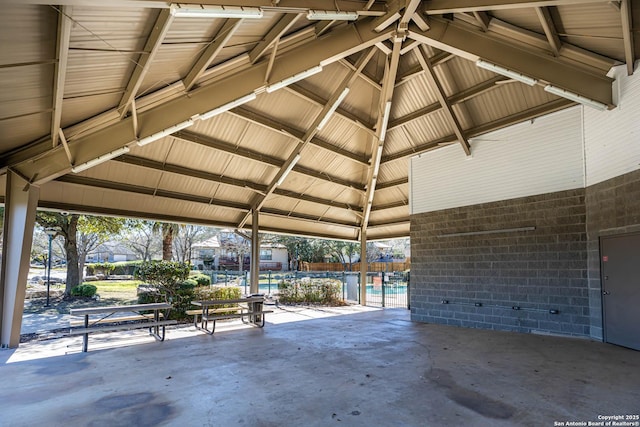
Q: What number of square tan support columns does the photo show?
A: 3